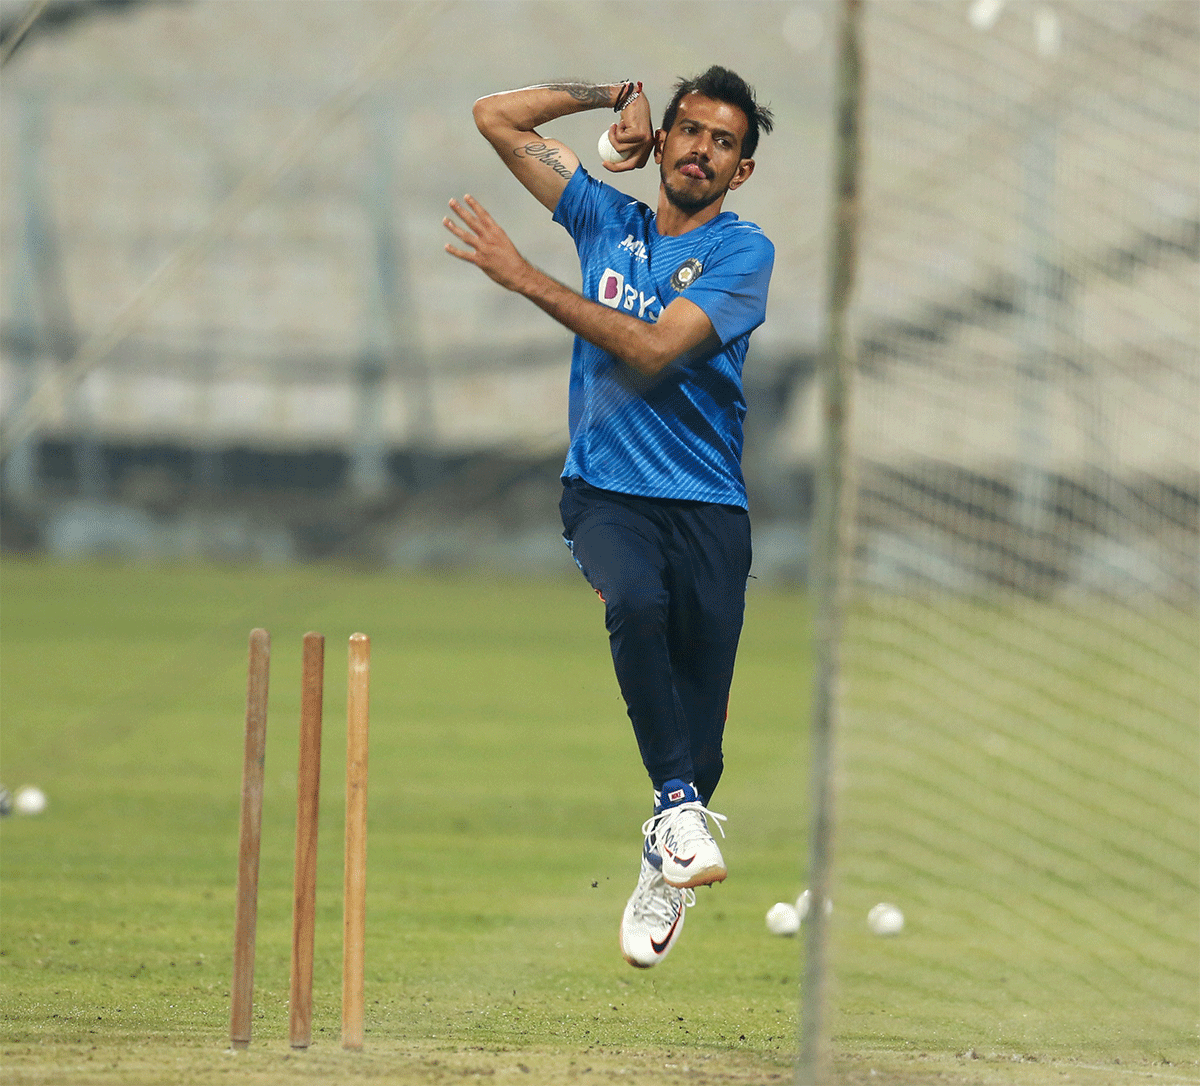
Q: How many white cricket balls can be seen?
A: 5